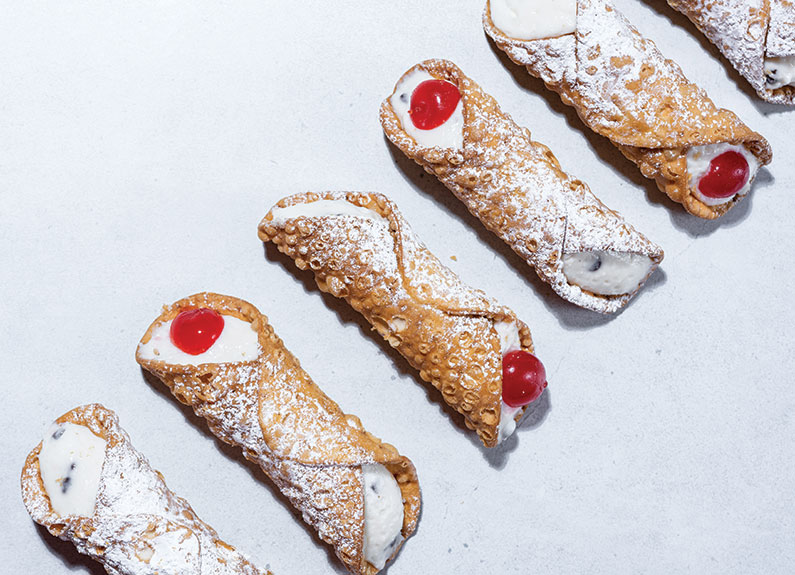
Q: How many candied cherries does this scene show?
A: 4